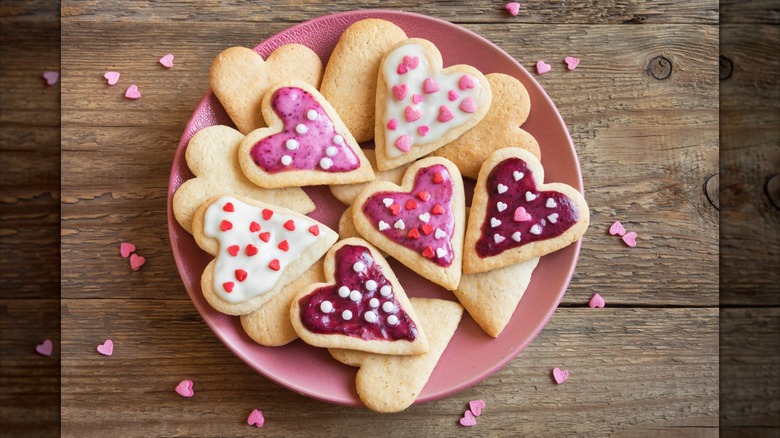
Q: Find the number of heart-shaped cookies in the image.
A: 14